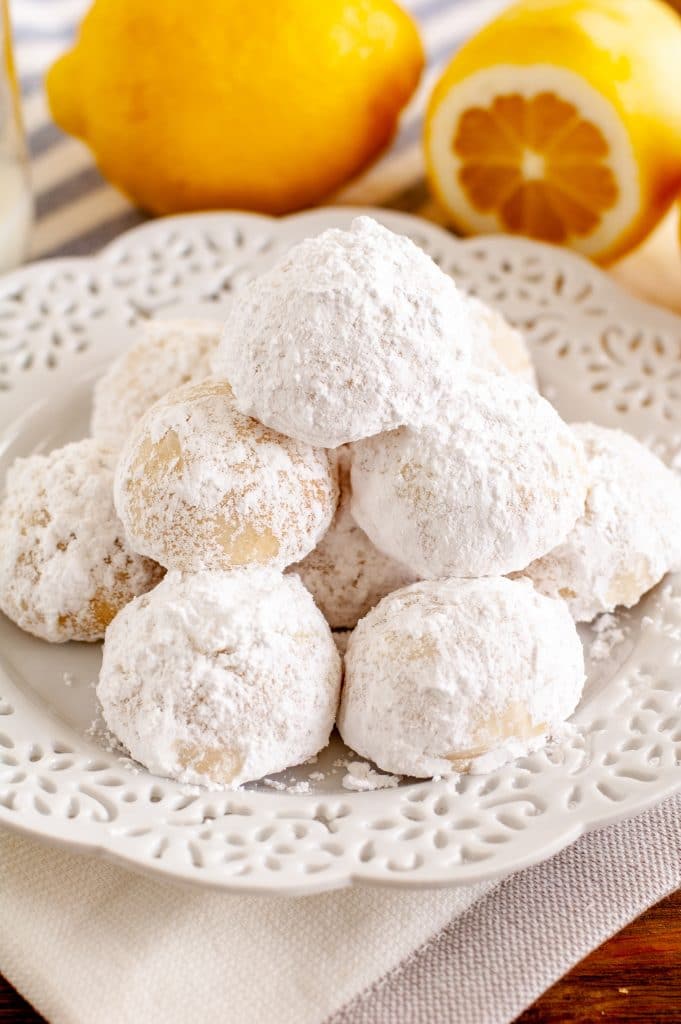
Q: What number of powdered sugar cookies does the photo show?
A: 10